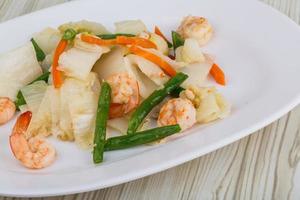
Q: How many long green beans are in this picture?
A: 3